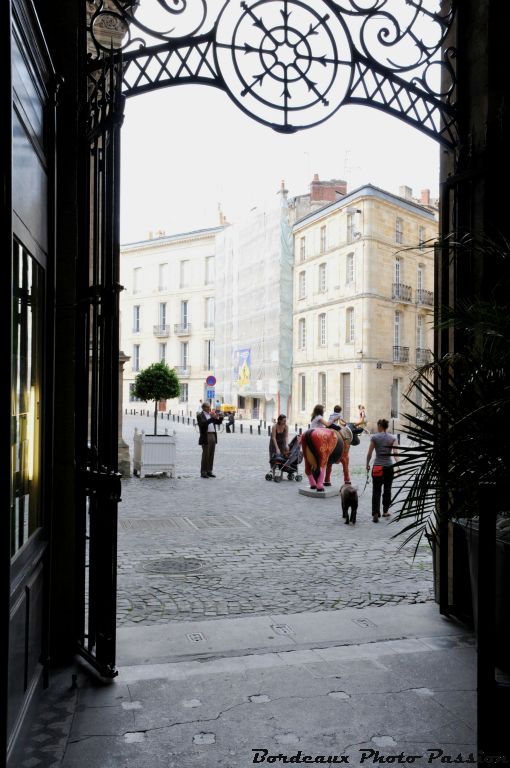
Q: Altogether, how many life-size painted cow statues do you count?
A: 1